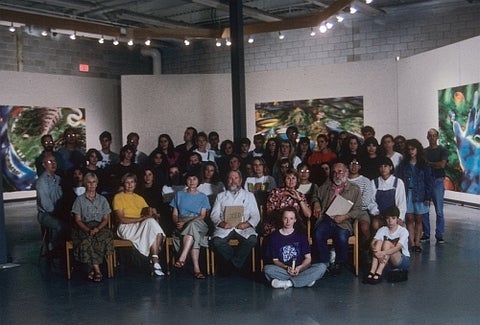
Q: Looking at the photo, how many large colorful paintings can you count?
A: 3